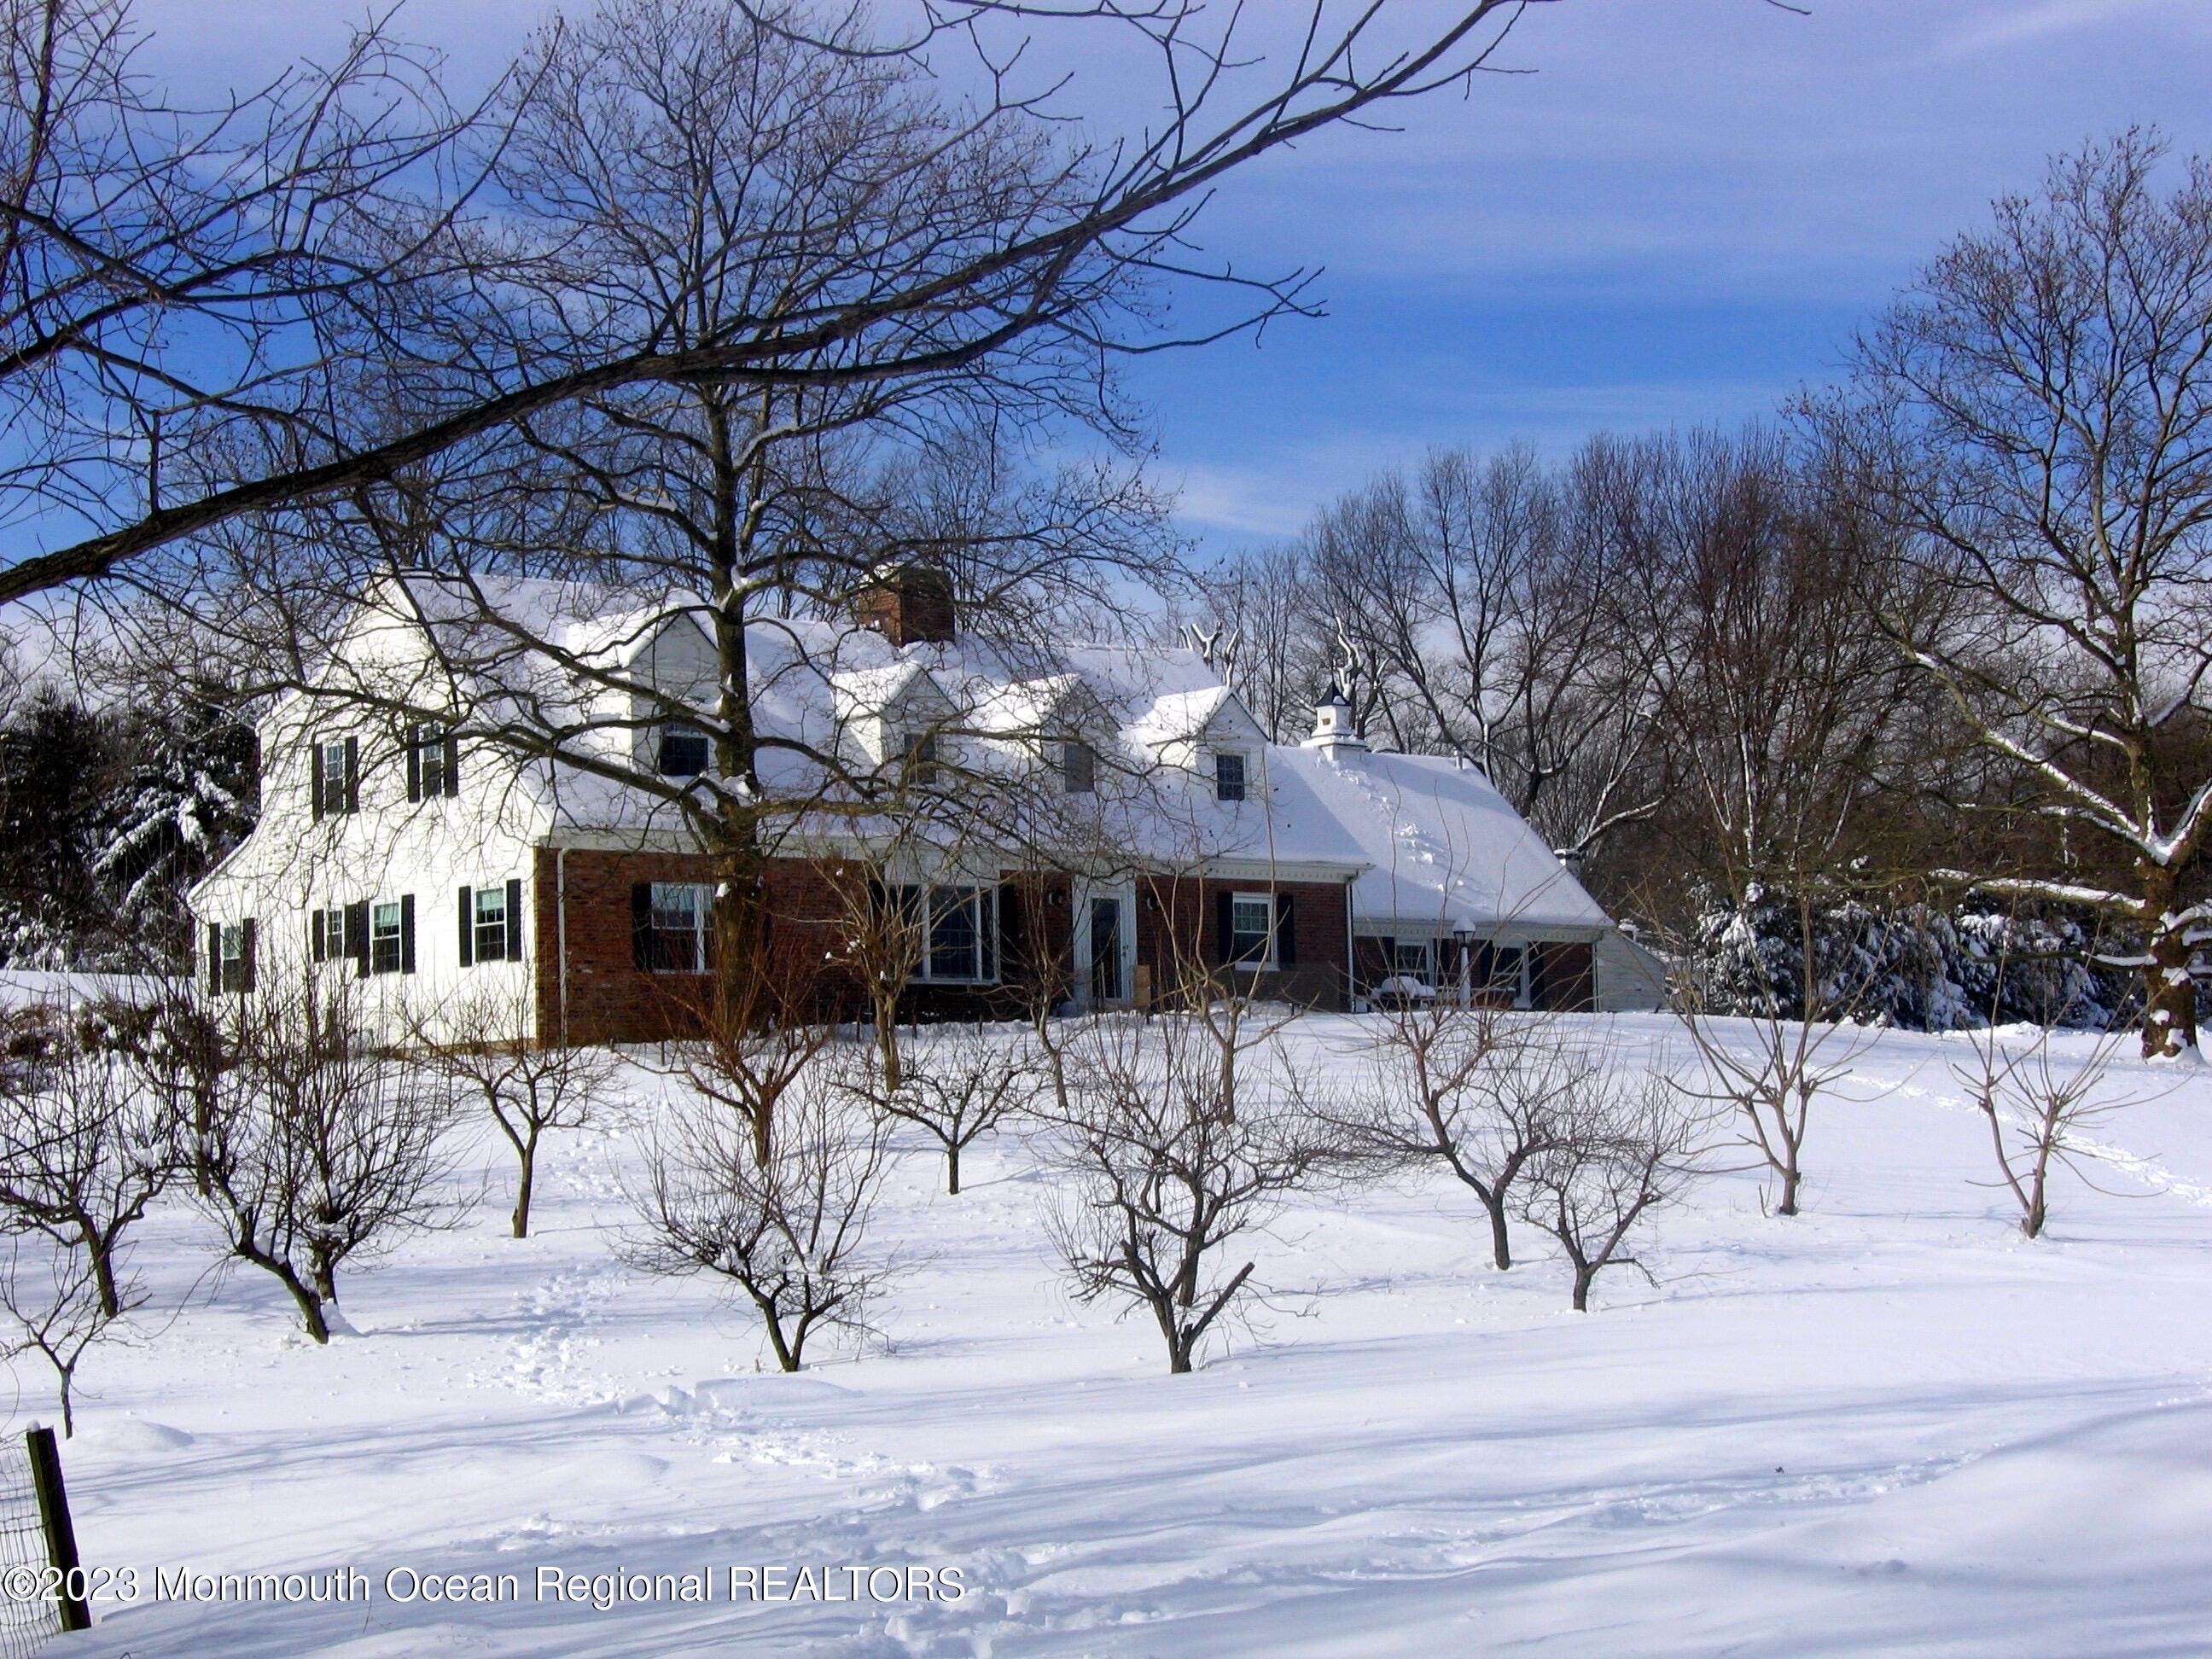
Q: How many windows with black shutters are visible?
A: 11